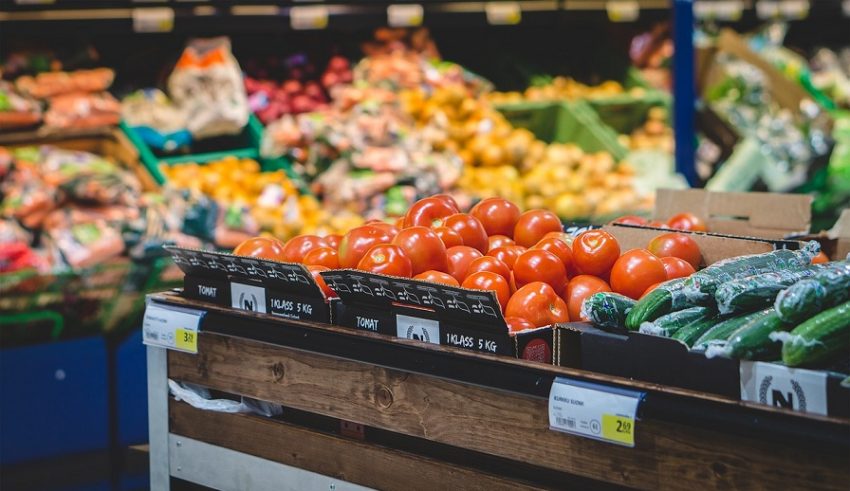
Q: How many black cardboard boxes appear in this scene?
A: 3